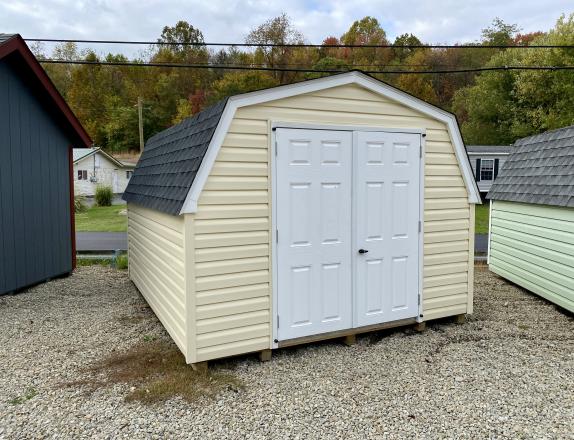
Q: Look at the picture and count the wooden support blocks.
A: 5